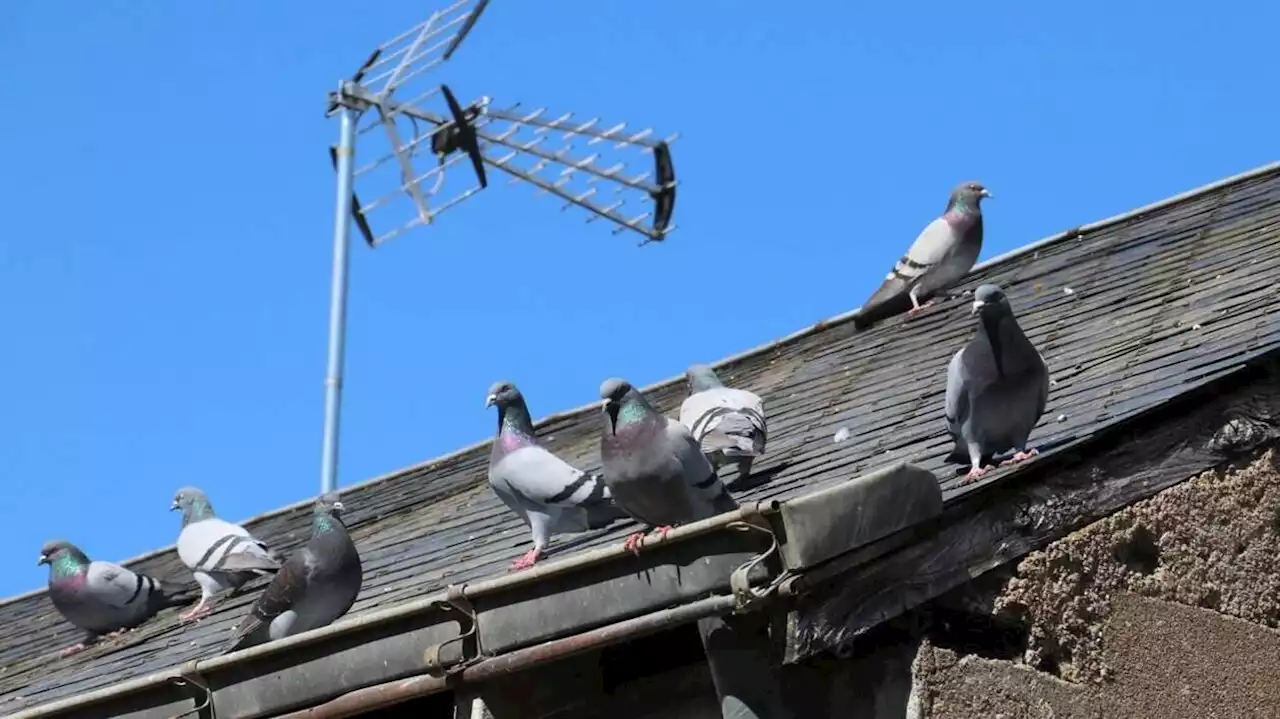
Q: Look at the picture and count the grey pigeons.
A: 8